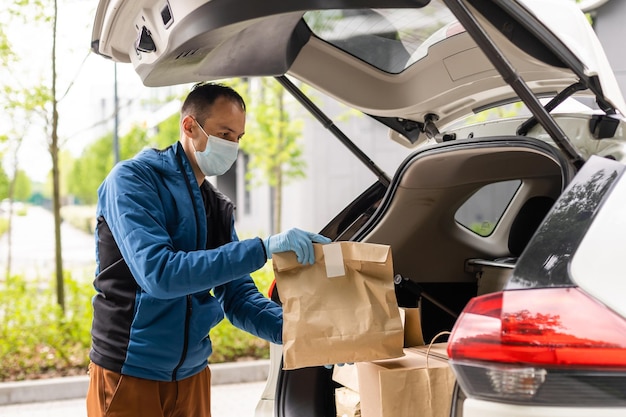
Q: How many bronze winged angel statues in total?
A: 0